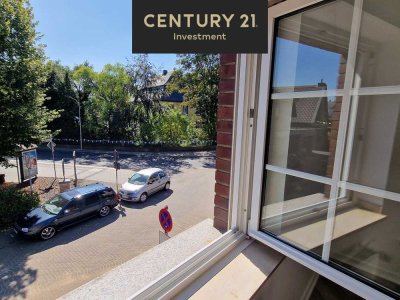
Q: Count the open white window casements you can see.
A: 1